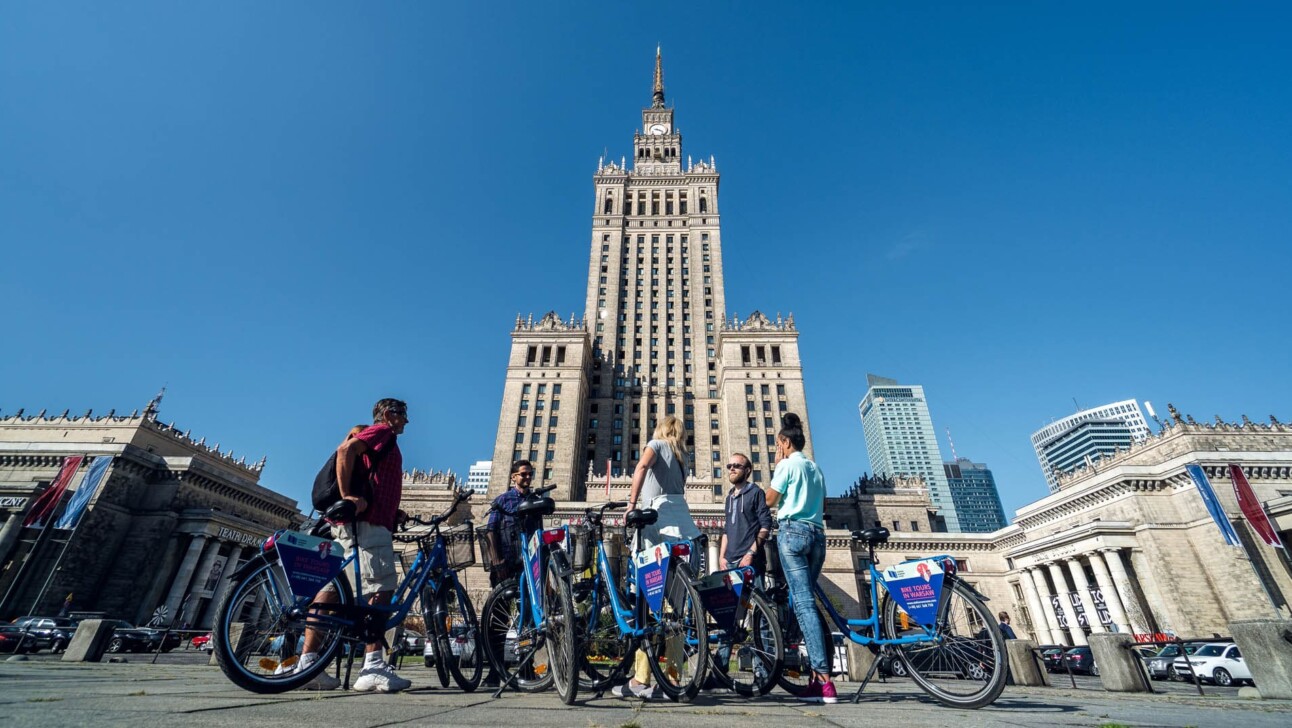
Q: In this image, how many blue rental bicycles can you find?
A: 6